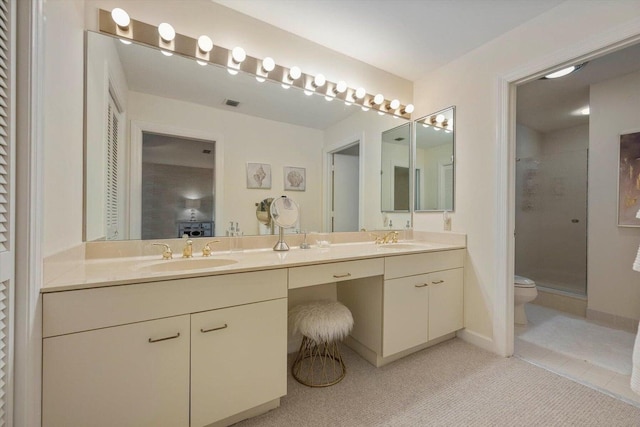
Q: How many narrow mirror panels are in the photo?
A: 2